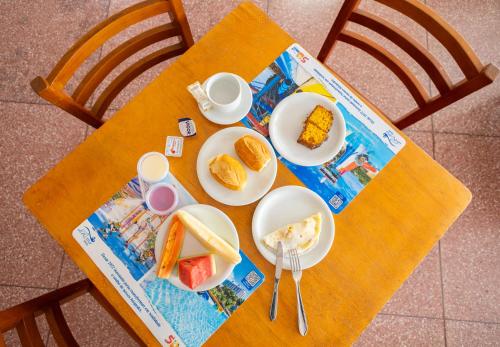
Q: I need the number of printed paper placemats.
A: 2